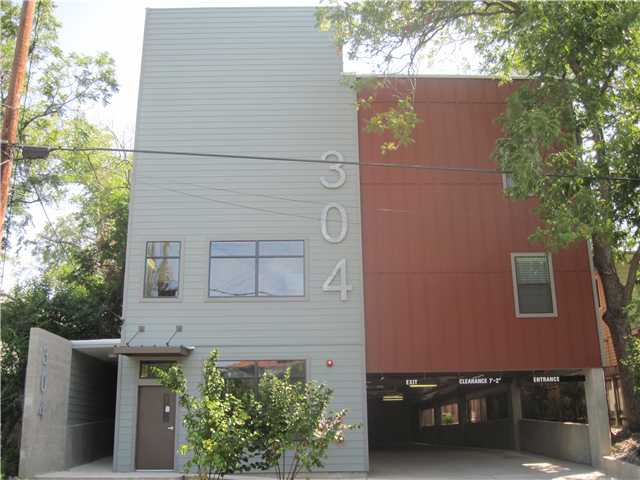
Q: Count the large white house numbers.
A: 3